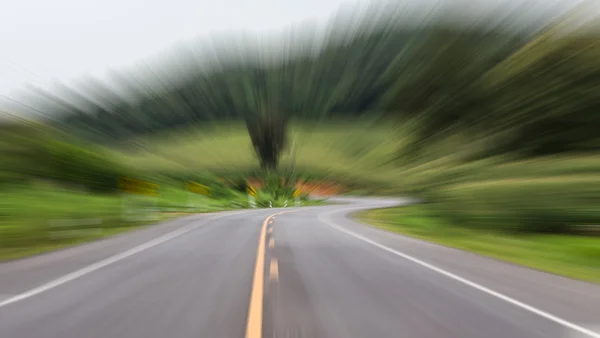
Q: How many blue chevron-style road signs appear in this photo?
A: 0